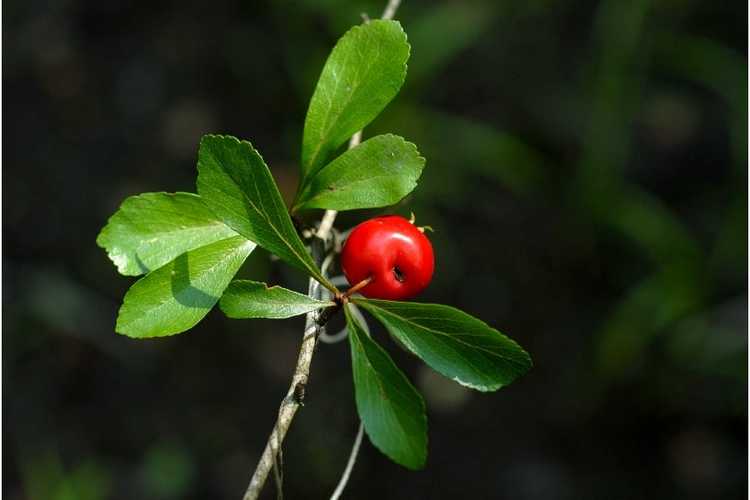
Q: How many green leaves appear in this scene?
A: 8